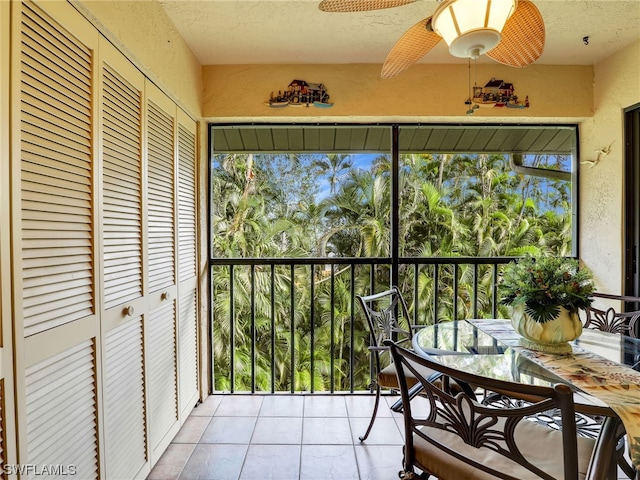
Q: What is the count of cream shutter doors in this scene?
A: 4